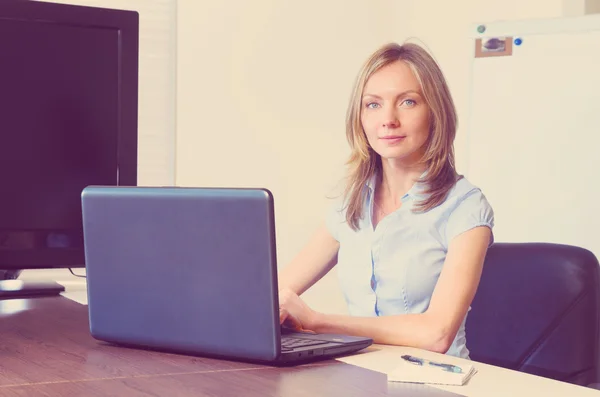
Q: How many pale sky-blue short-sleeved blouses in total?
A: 1